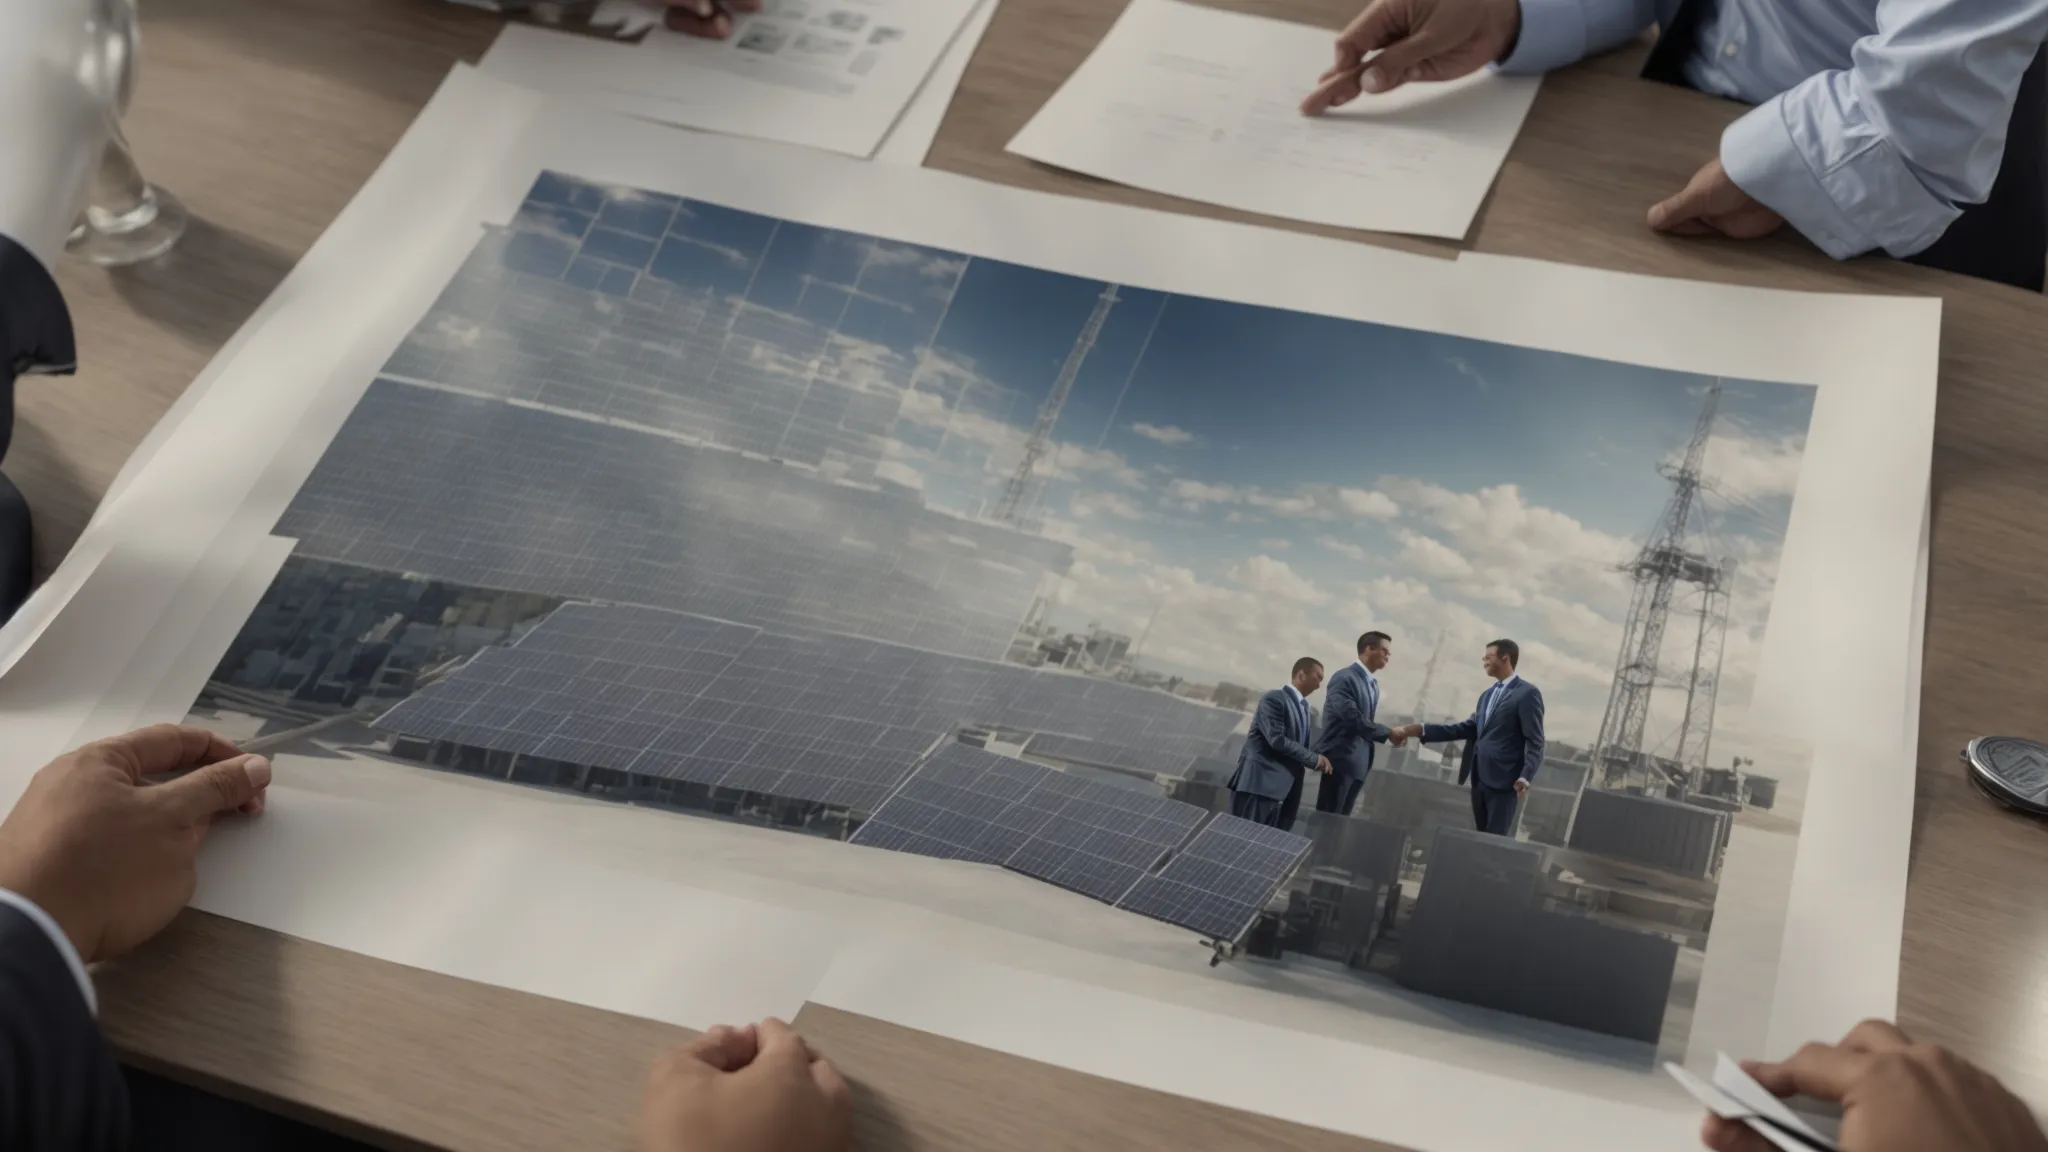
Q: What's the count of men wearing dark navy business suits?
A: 3